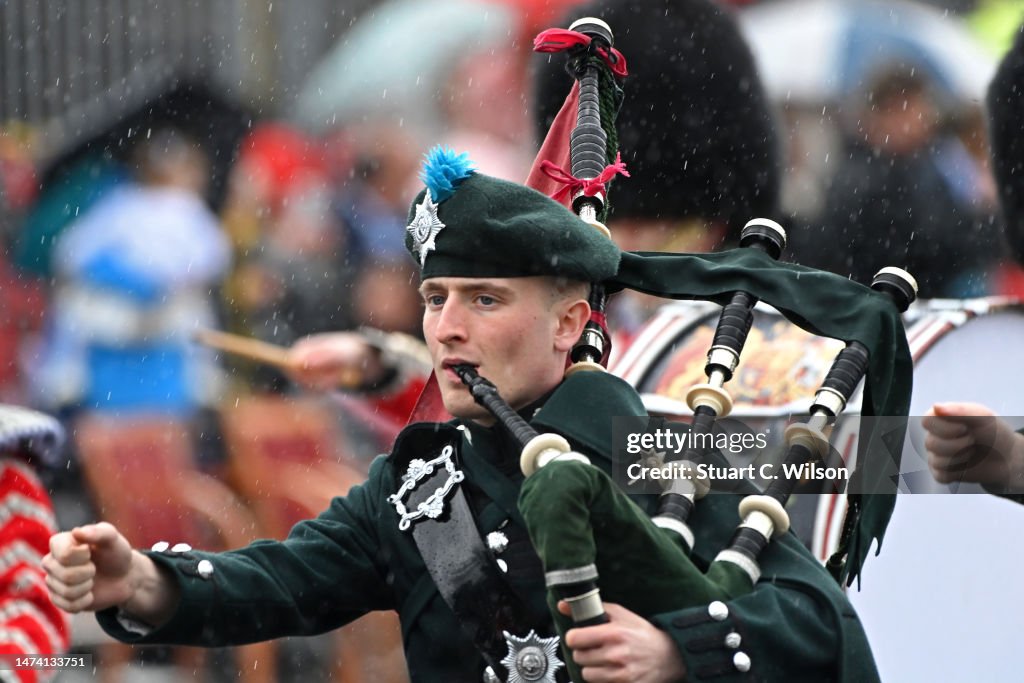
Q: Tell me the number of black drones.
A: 3